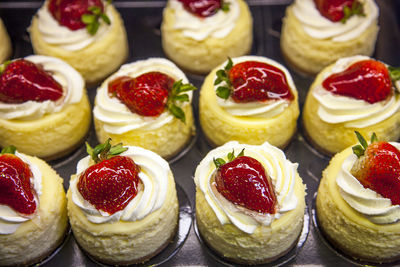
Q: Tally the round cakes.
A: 12